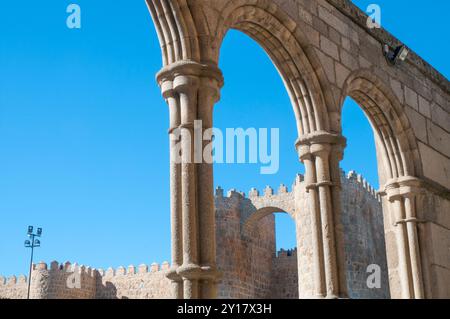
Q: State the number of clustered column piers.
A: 3